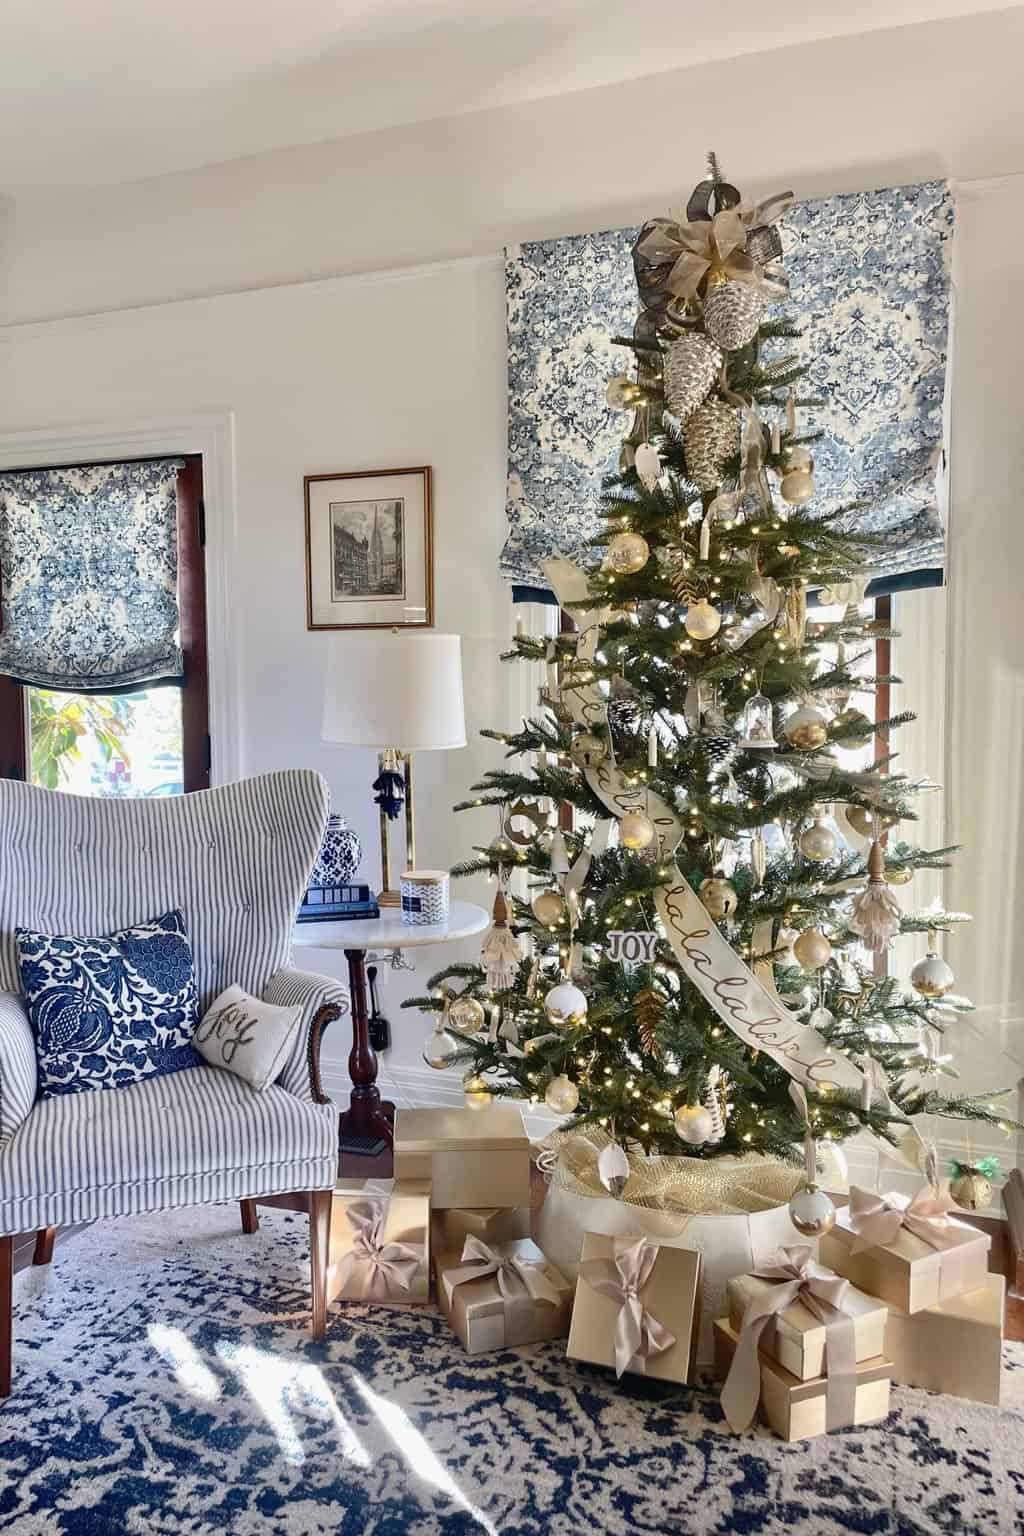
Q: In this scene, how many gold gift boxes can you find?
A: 9